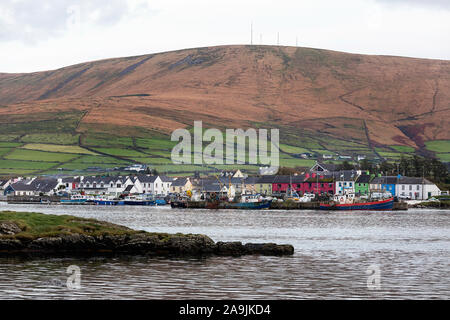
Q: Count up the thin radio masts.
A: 4